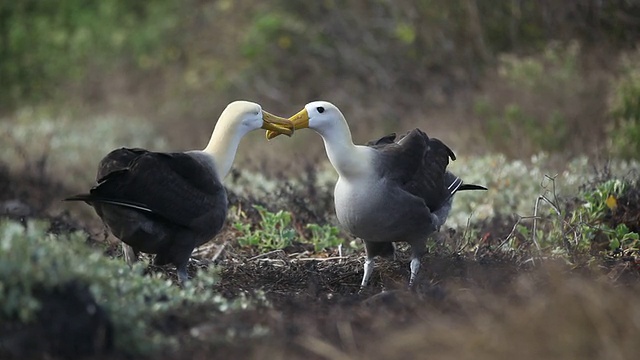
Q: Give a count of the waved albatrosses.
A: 2